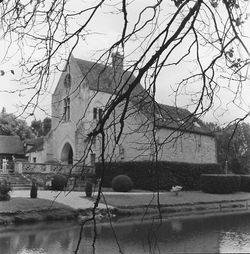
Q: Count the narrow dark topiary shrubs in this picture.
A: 2